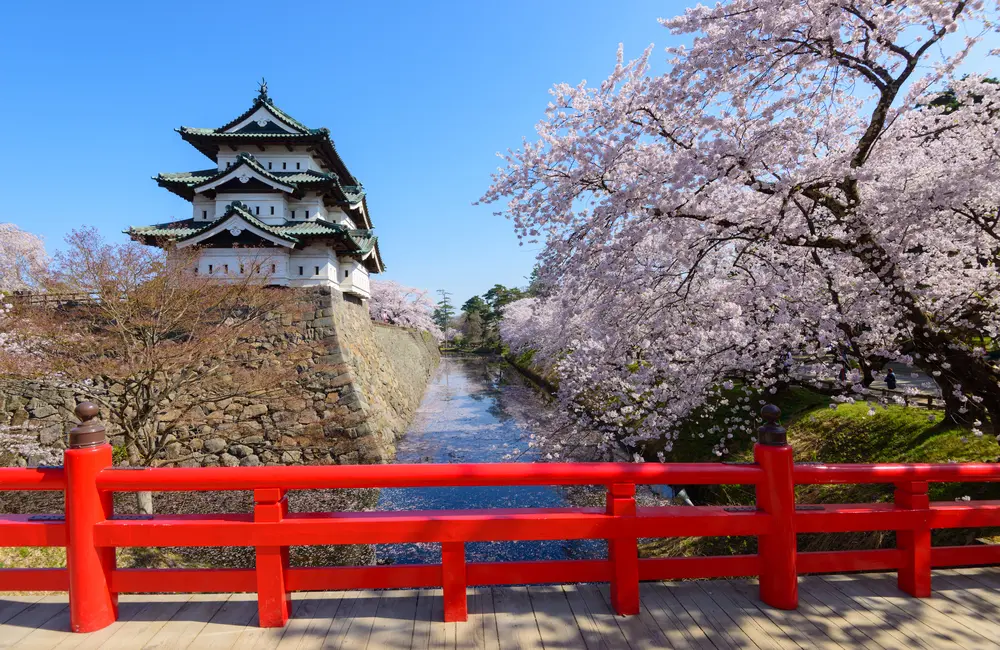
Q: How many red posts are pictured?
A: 6